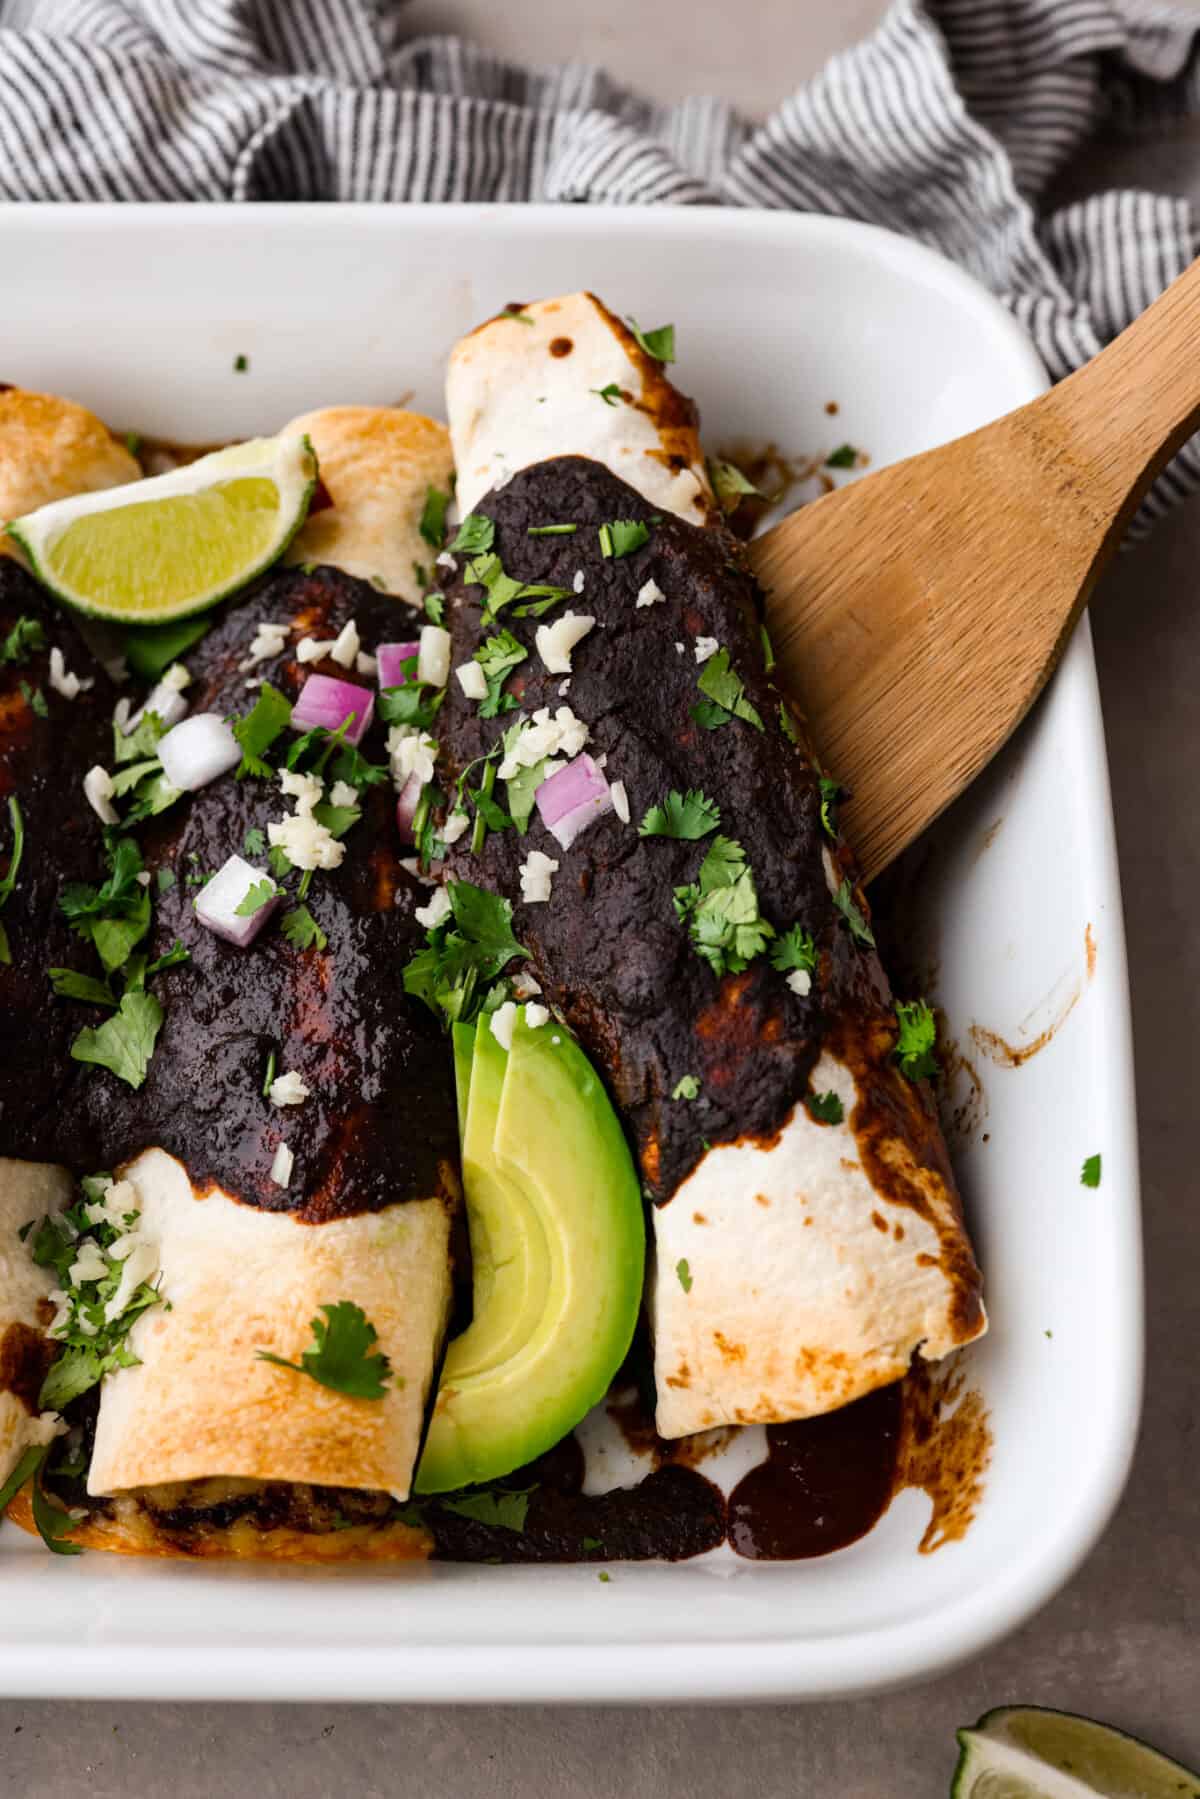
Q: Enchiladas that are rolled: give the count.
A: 3